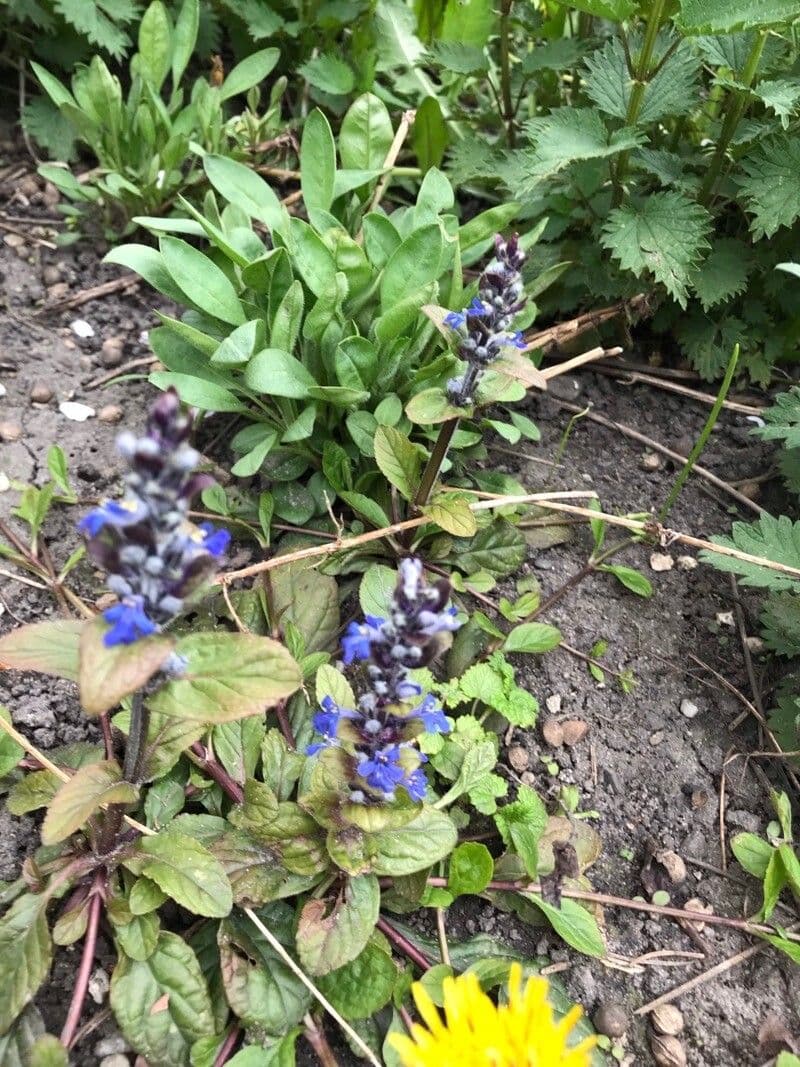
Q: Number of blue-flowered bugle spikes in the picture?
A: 3